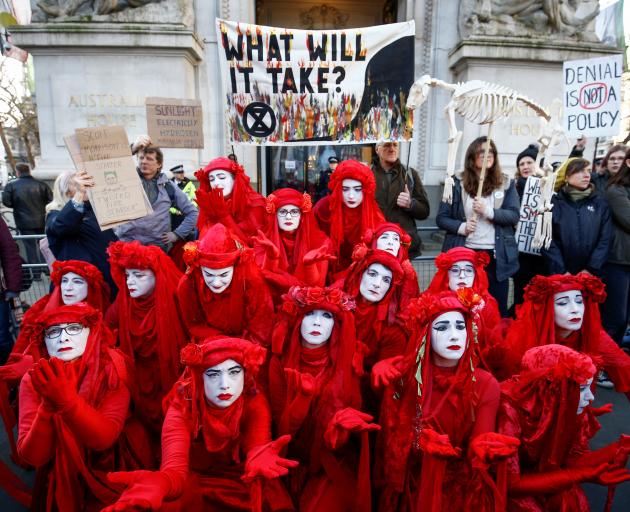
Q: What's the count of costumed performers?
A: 15